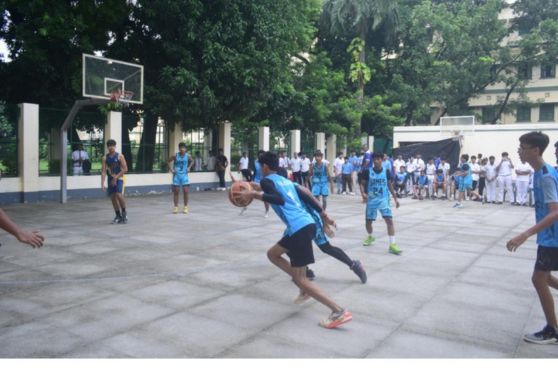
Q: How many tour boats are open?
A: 0